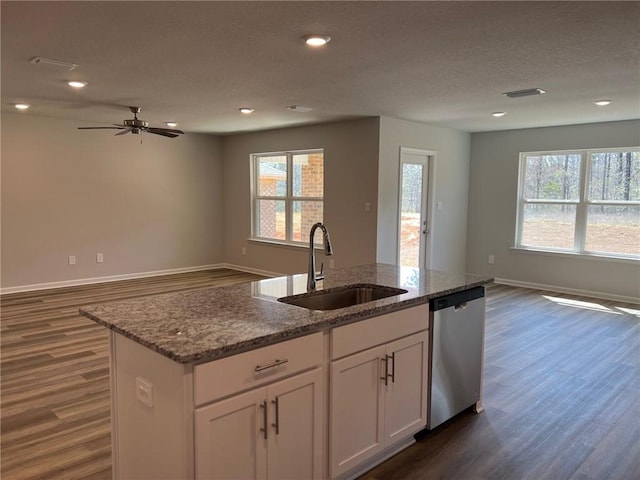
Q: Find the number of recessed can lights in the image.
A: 7